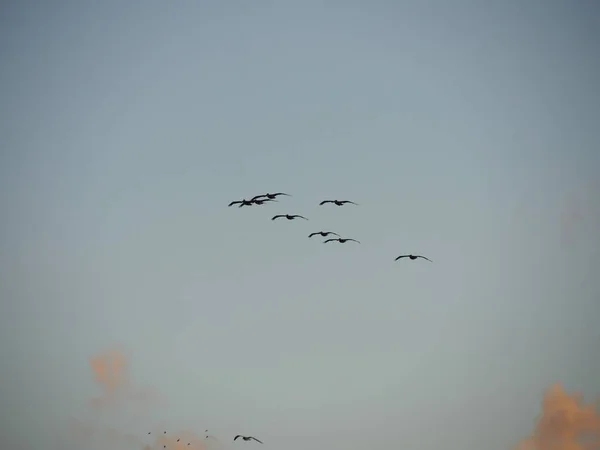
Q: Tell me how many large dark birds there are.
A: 9